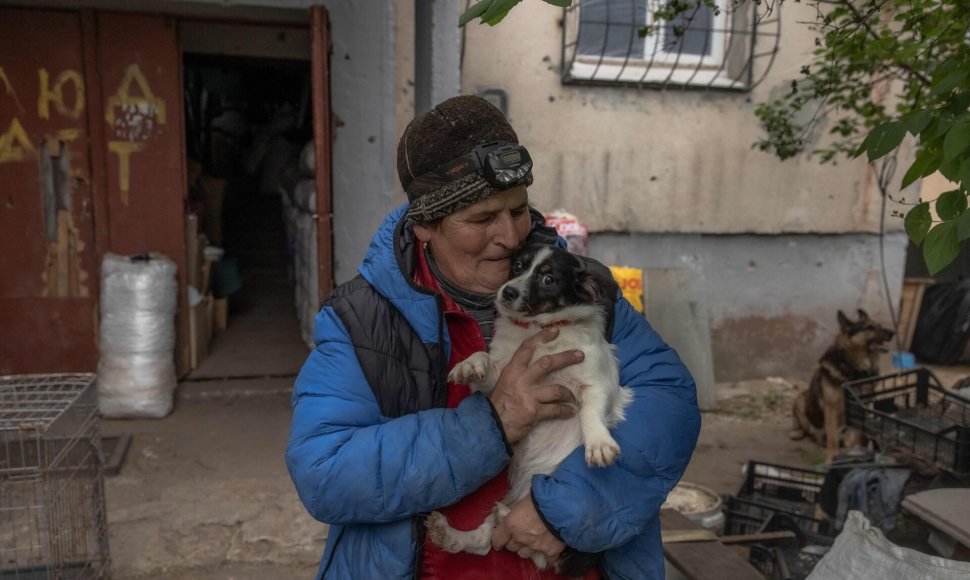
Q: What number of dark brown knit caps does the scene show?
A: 1